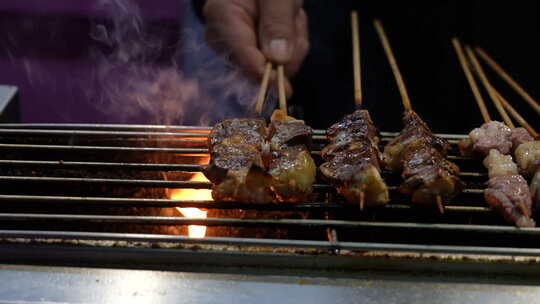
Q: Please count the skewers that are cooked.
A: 4